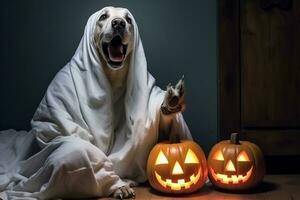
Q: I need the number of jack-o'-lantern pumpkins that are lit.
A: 2